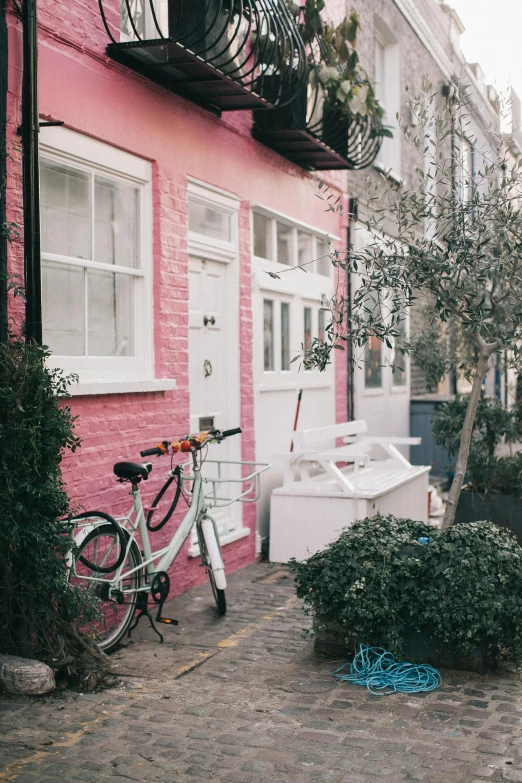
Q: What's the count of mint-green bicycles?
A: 1